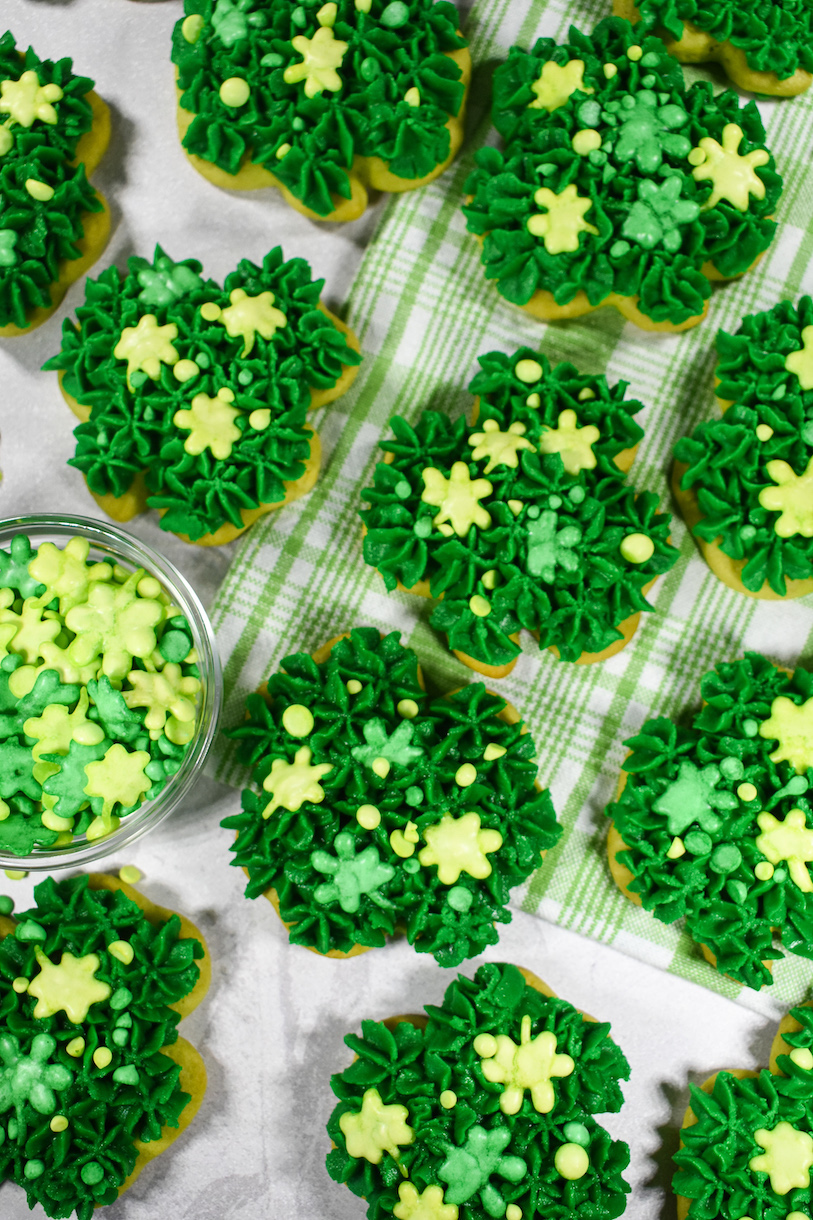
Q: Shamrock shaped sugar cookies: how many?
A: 12